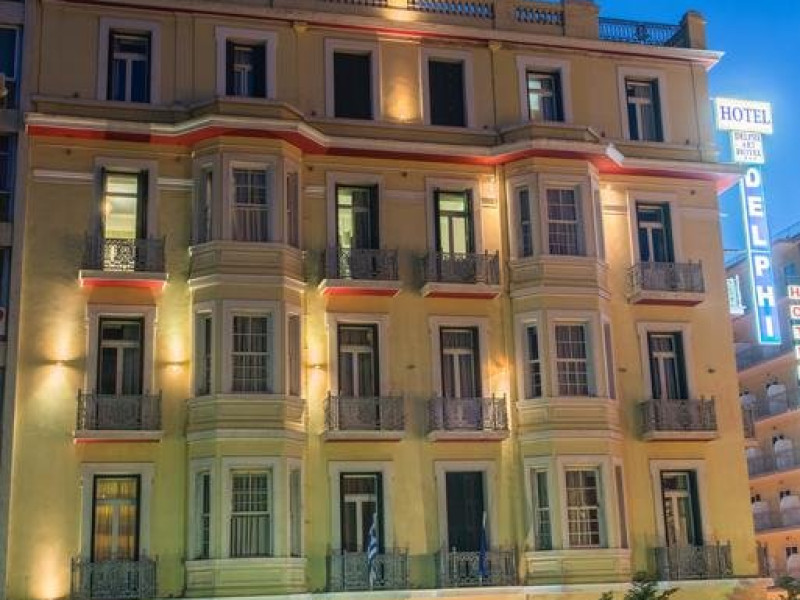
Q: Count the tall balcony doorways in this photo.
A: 12